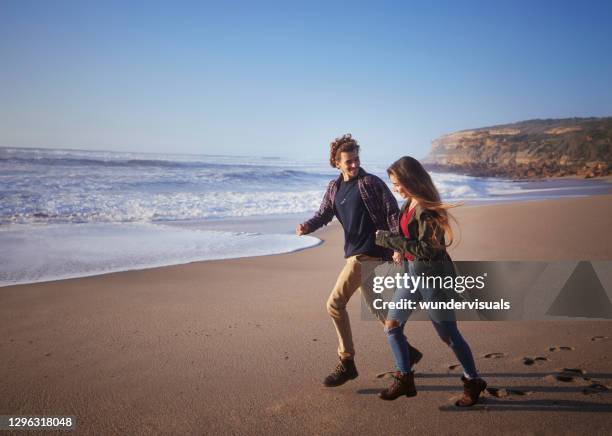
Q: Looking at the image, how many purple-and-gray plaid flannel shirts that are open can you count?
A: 1